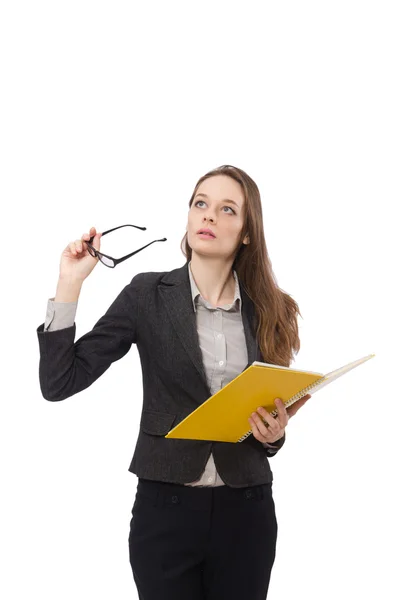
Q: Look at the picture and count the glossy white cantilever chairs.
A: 0